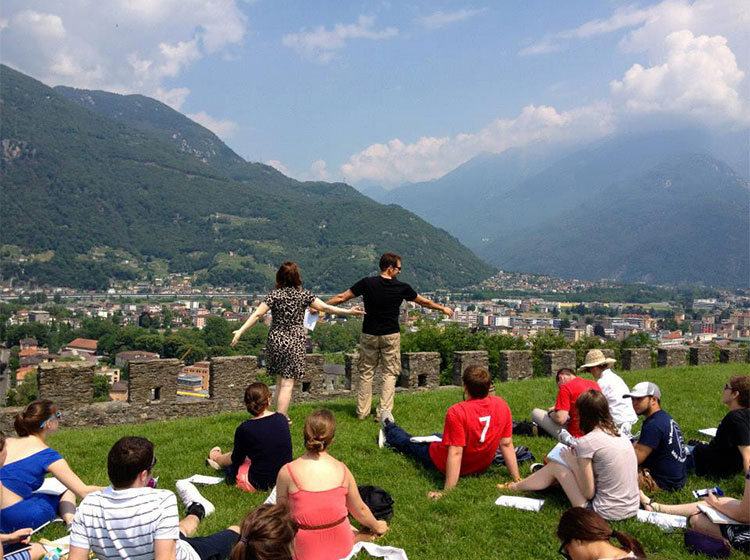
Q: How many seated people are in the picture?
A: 14